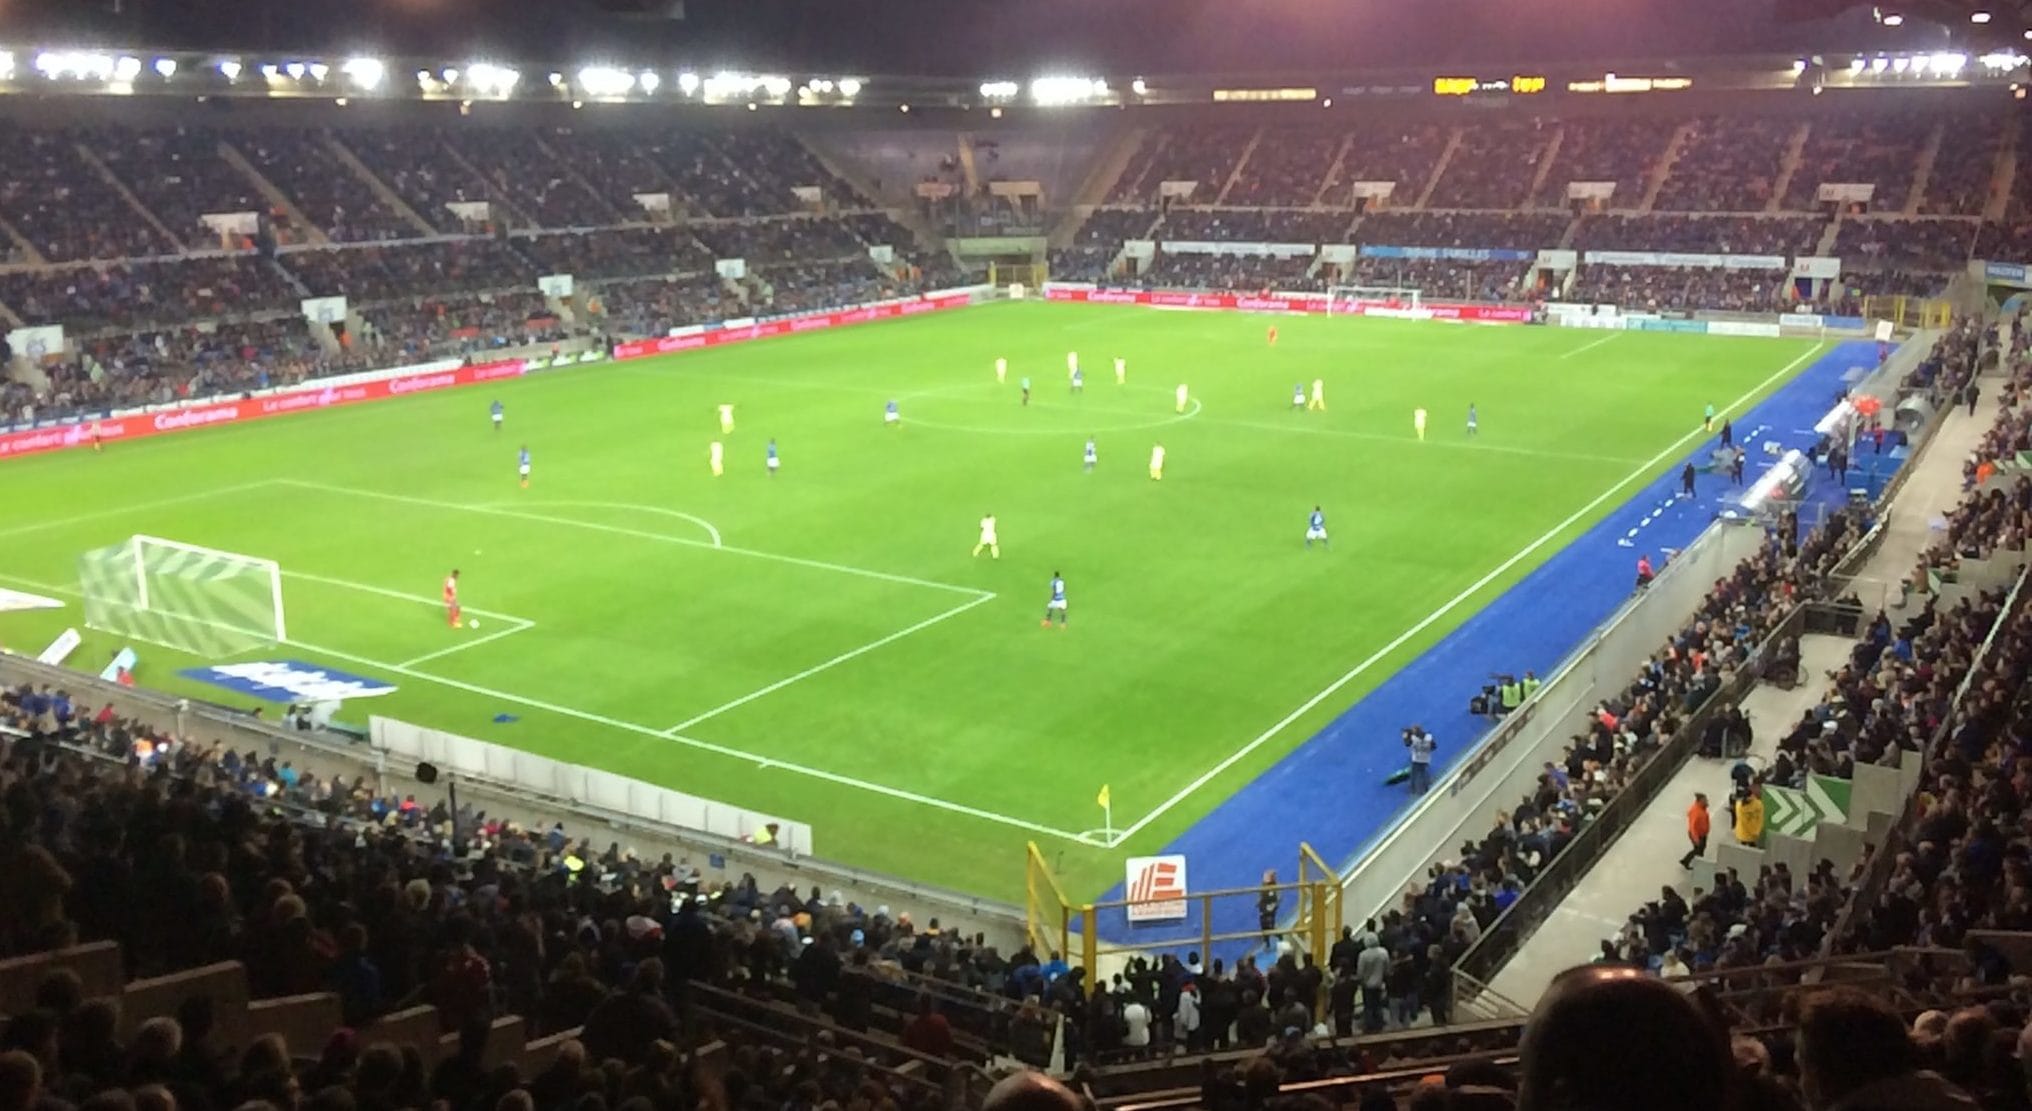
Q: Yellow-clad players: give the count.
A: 10